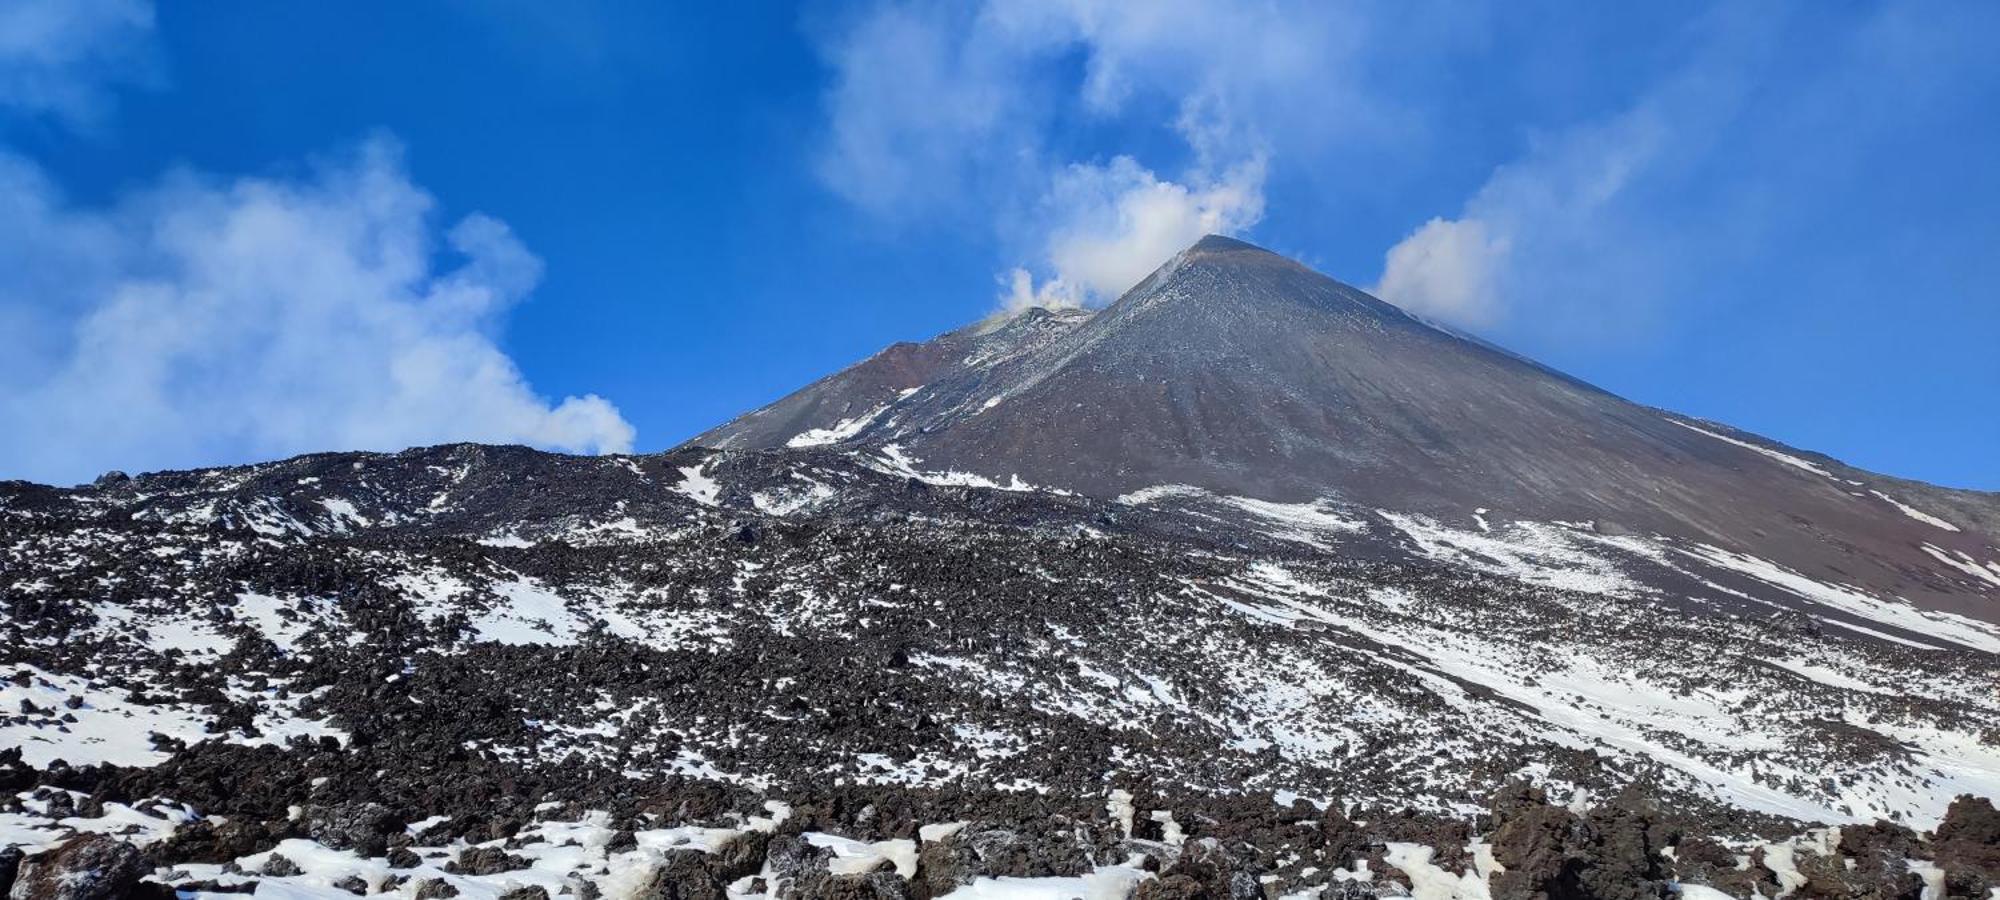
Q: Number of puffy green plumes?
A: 0